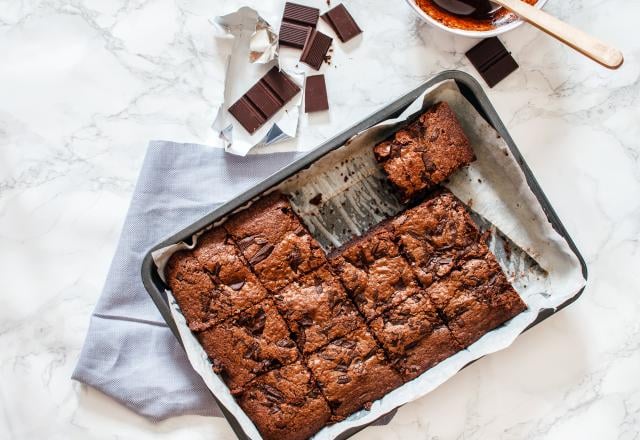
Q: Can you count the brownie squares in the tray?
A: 11